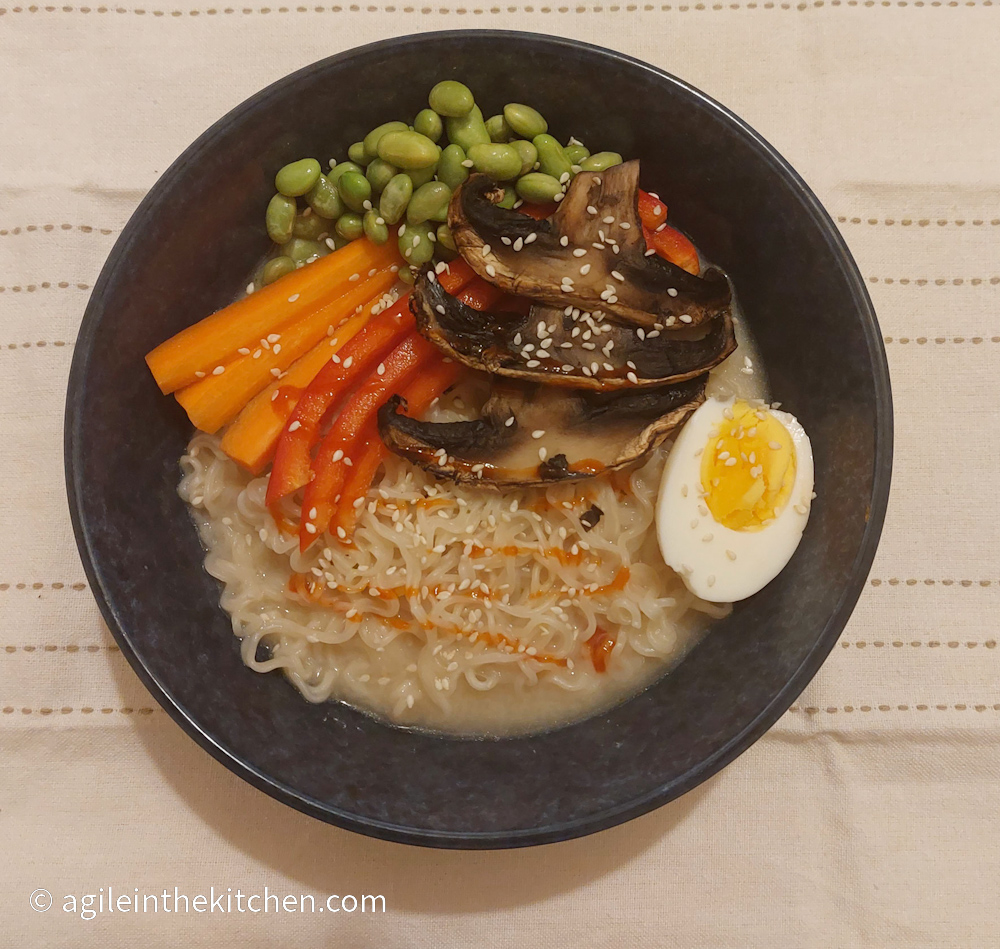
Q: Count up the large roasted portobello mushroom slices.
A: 3